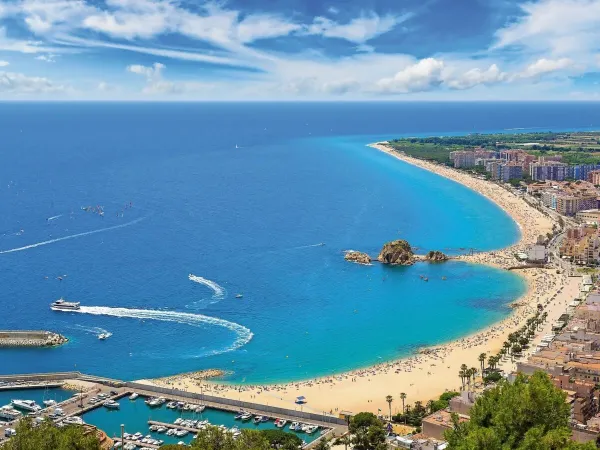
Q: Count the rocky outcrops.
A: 3